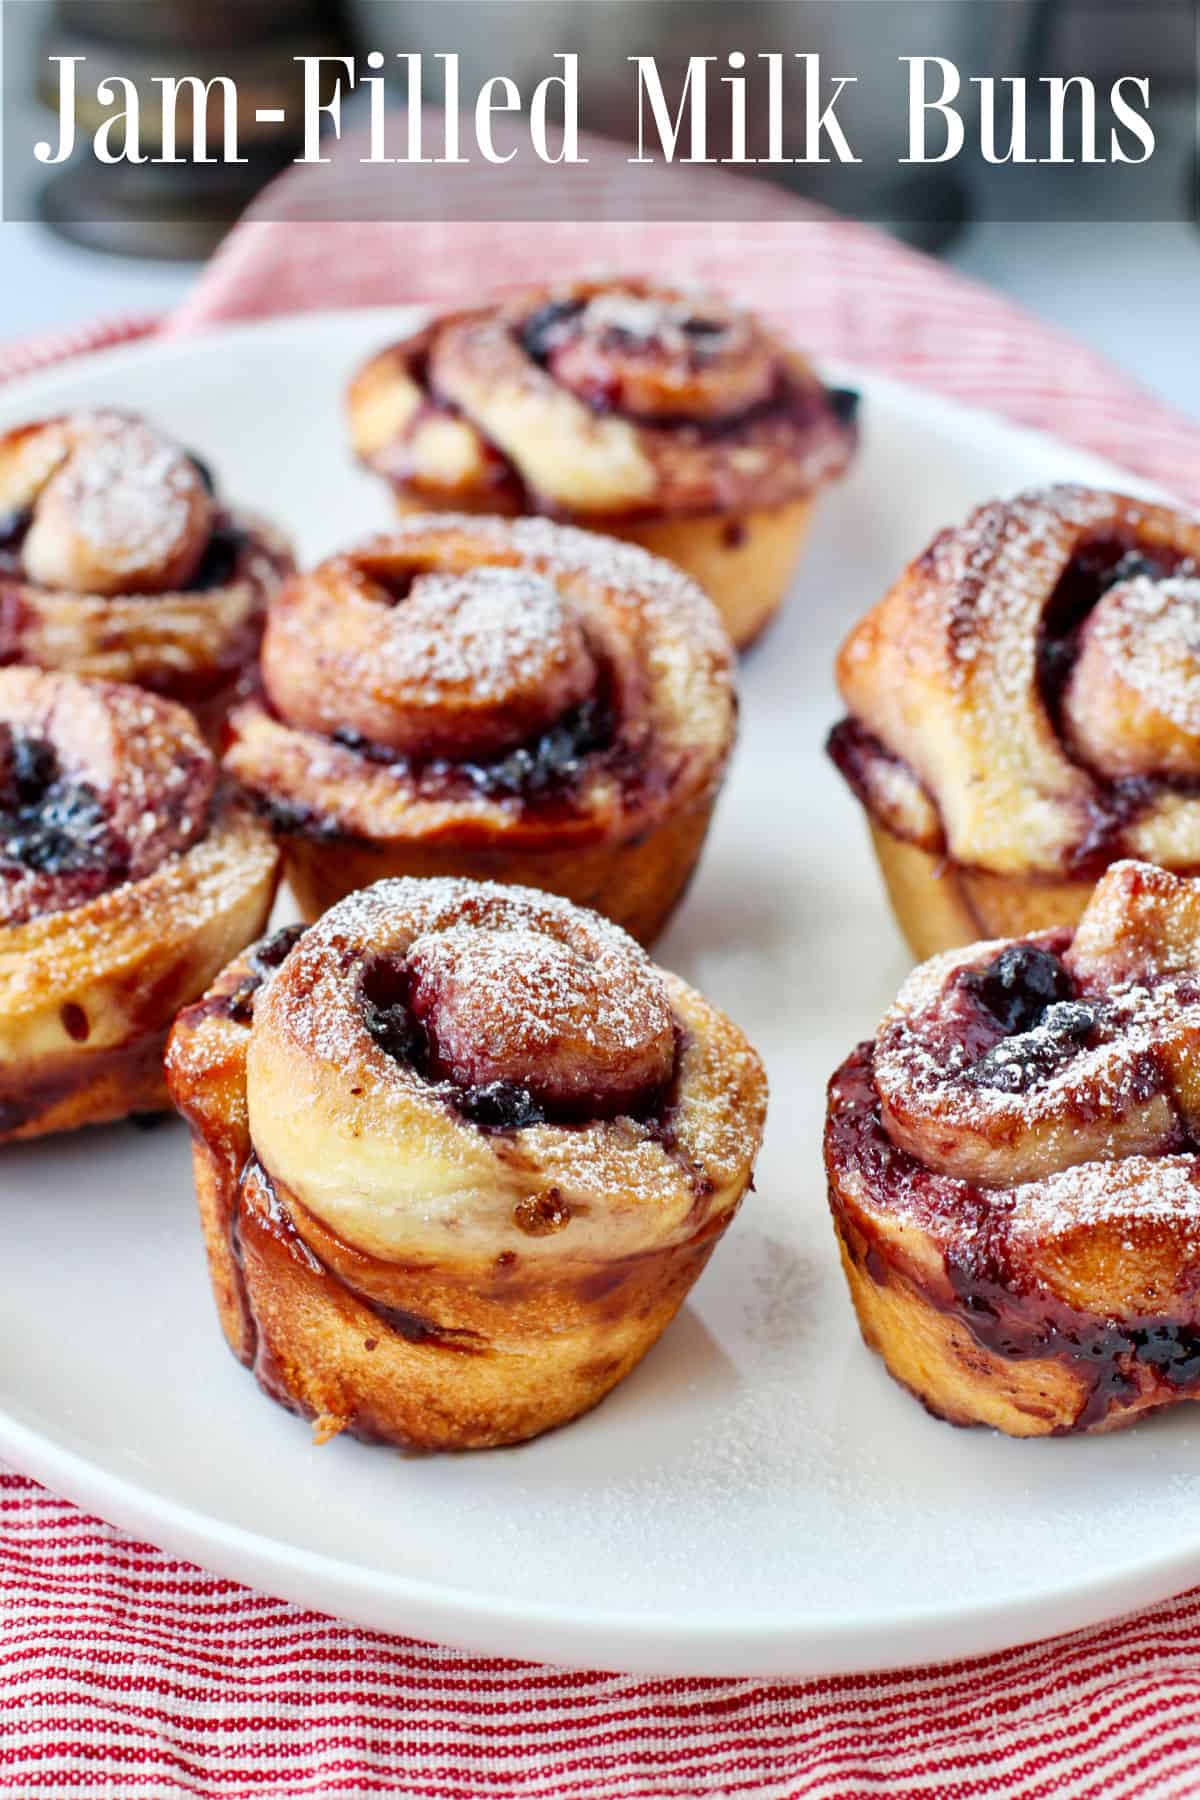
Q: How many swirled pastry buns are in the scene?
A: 7